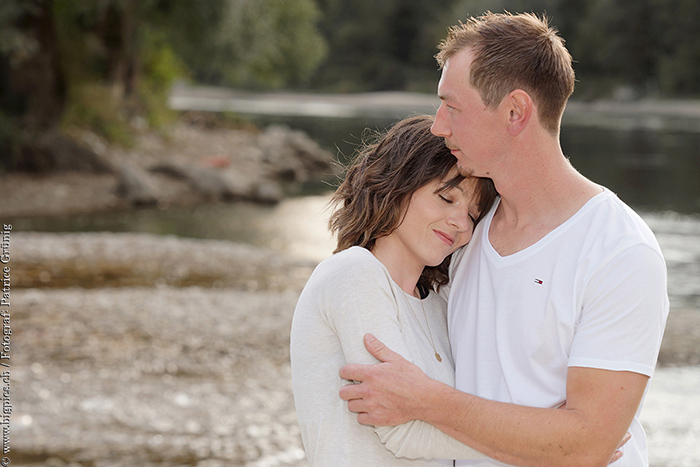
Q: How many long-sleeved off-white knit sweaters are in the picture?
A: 1